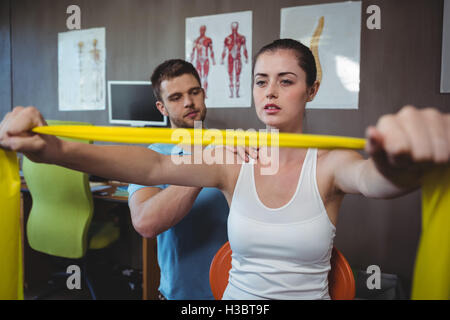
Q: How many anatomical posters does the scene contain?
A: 3